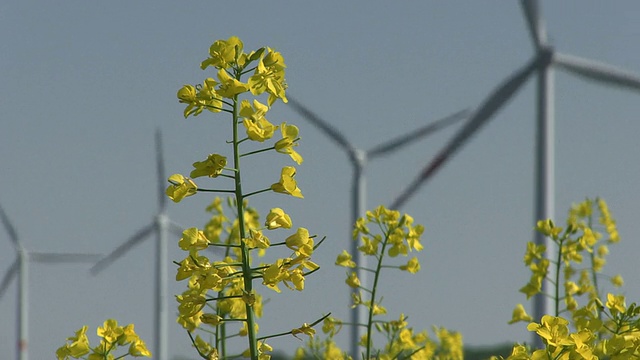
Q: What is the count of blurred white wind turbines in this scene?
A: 4